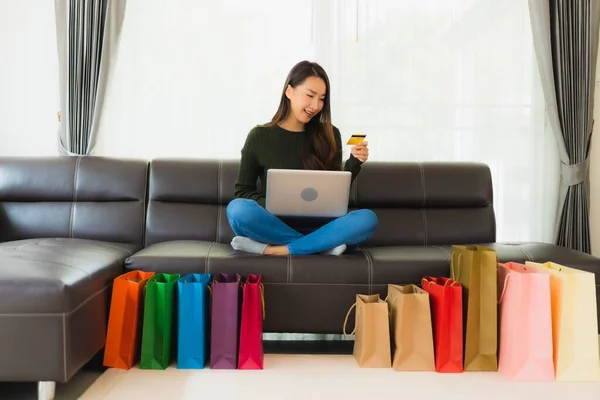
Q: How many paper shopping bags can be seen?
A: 11